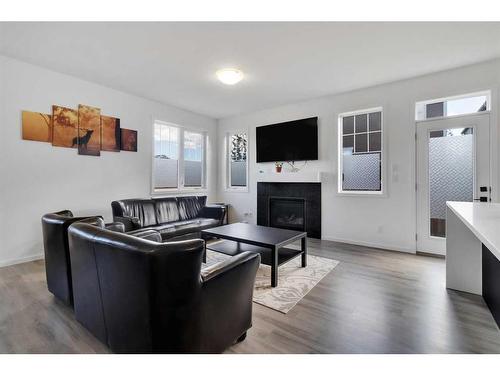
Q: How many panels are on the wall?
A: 5